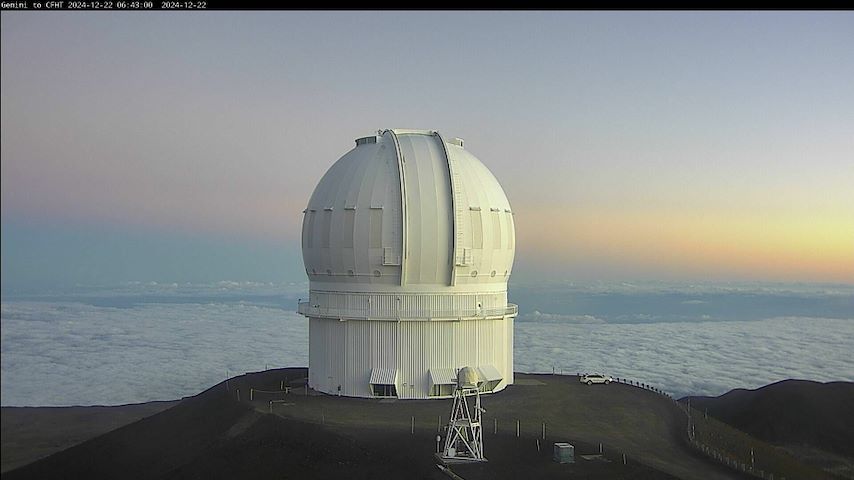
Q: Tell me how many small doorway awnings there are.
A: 3